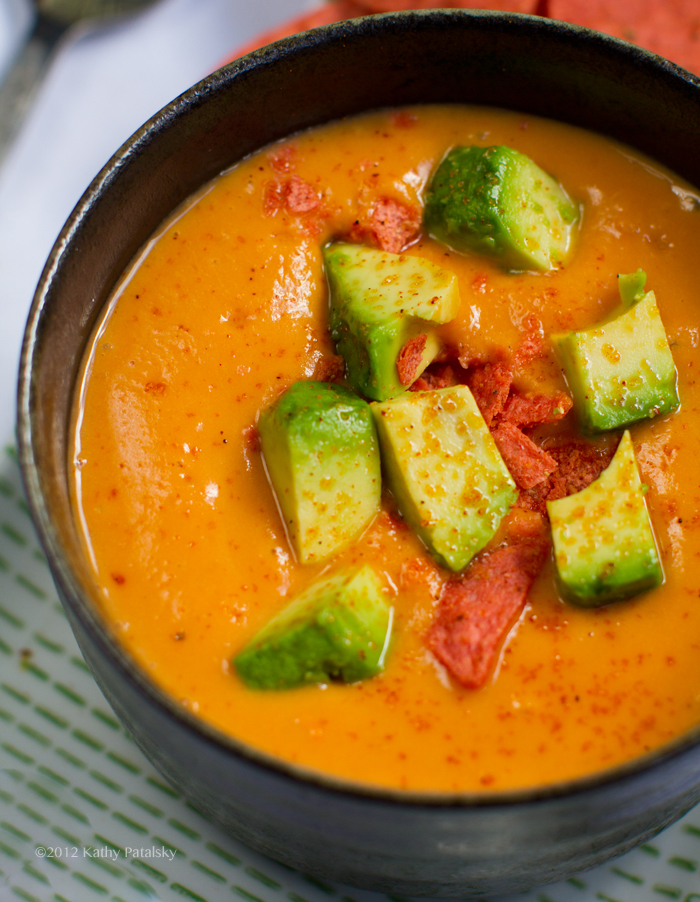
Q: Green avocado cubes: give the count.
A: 7